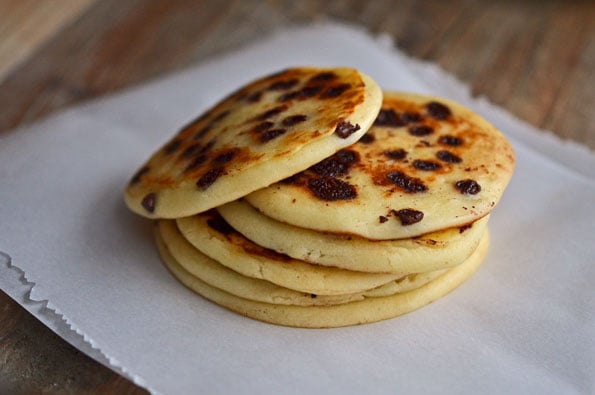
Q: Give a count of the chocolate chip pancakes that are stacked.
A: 6